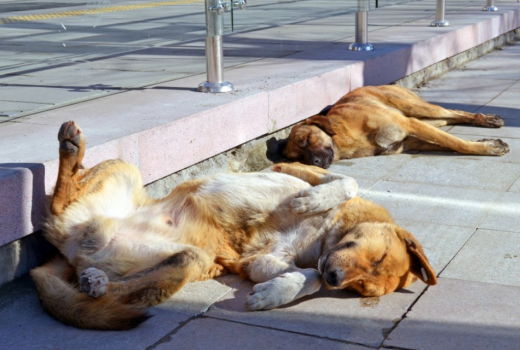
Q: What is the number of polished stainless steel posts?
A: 4